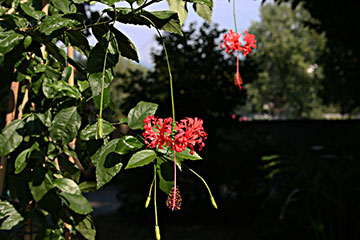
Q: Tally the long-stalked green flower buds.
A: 4